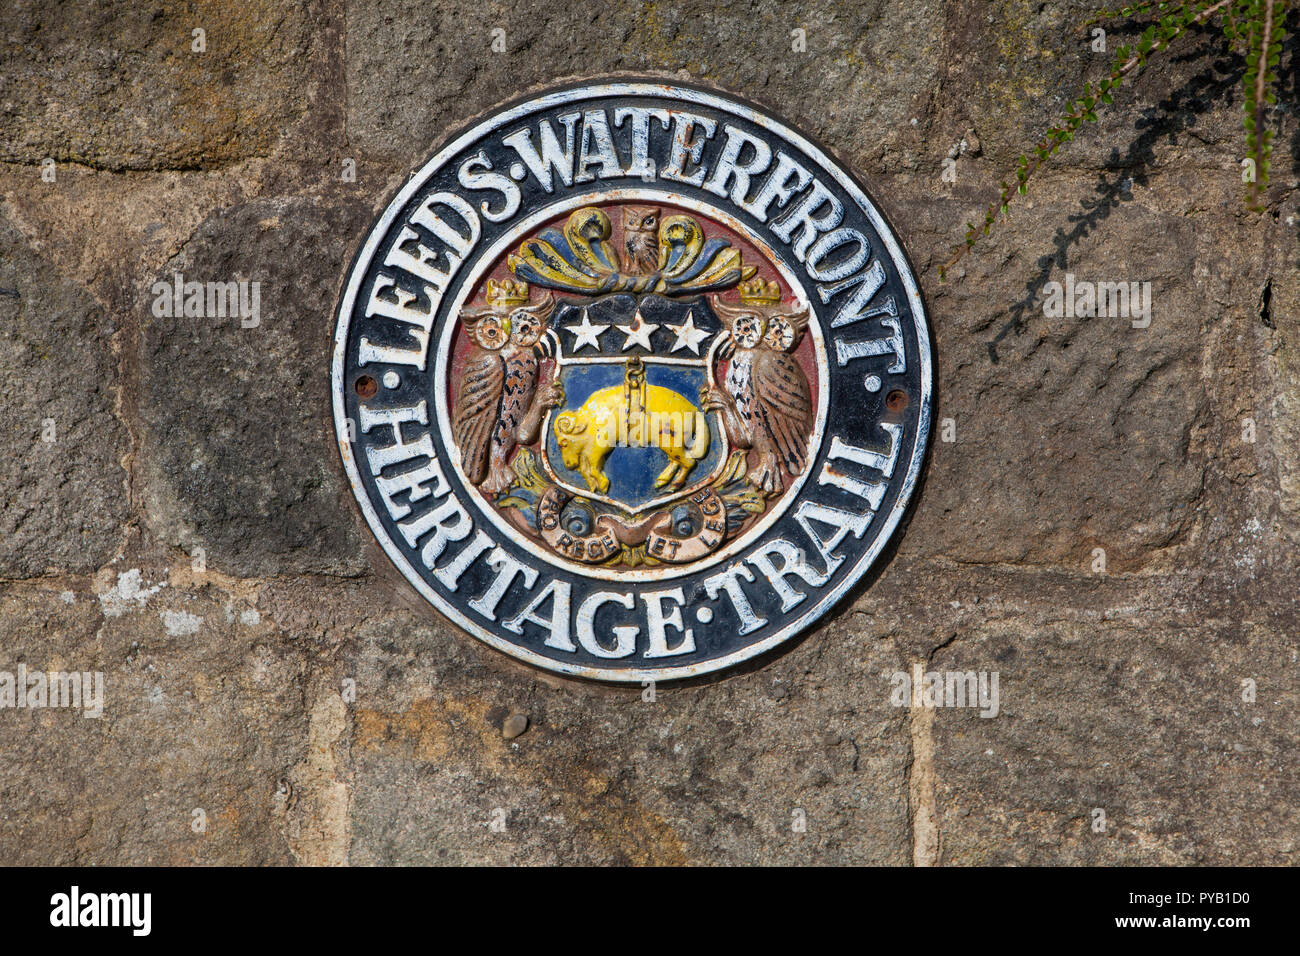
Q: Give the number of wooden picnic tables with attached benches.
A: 0